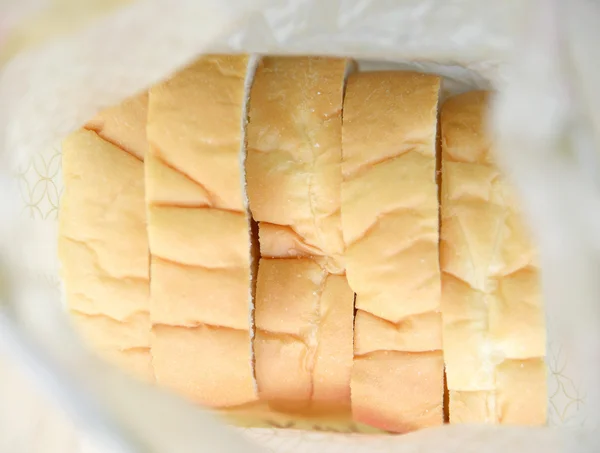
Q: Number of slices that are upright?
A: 5